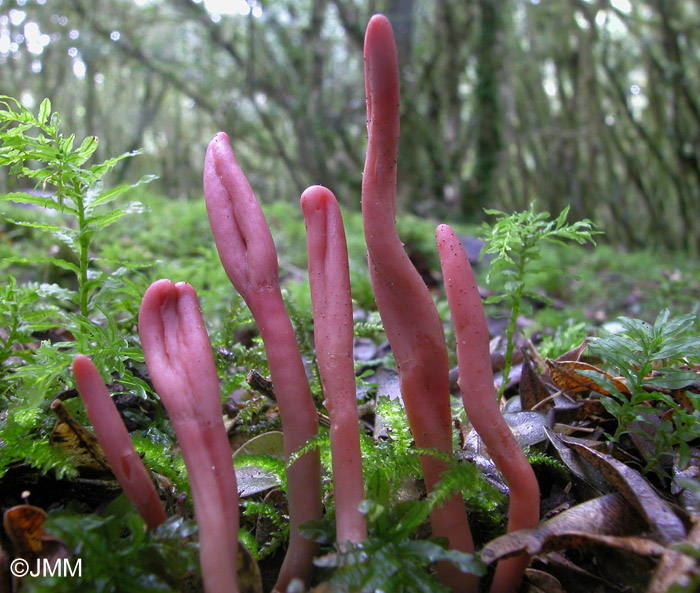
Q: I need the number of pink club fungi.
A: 6